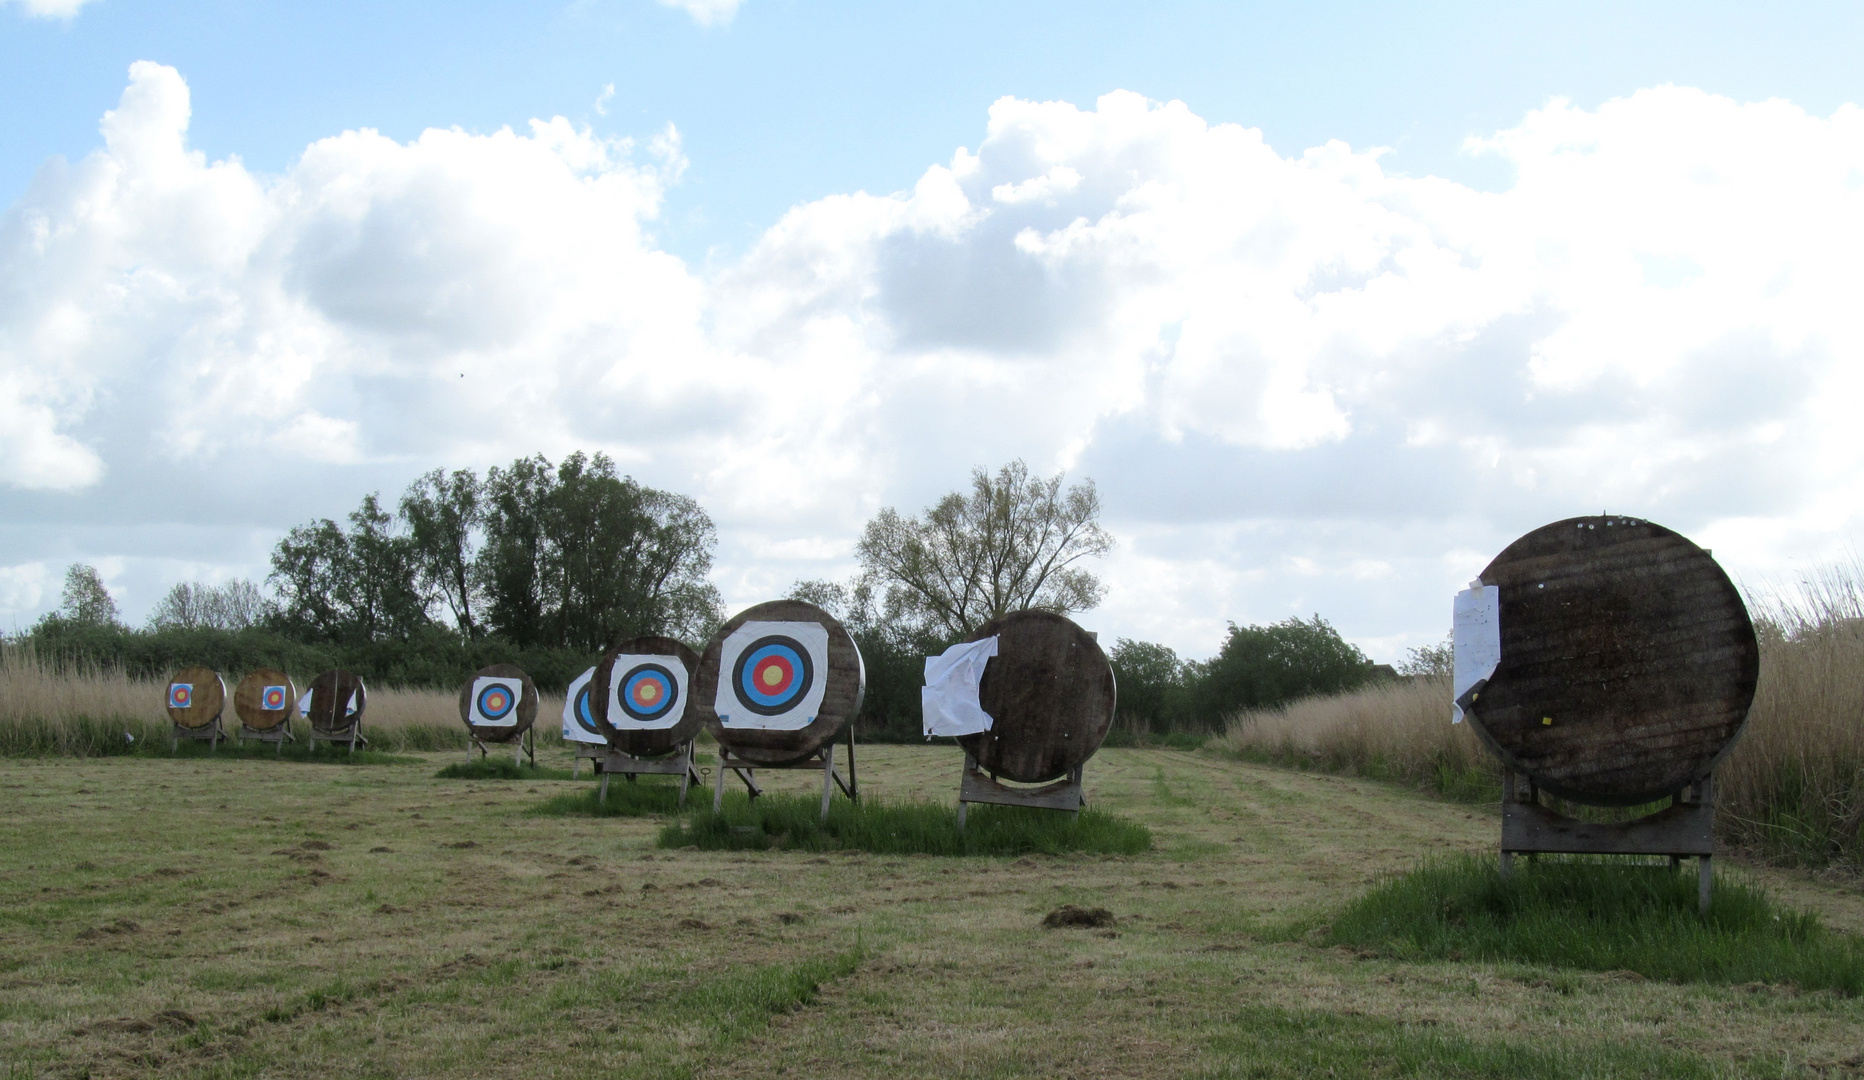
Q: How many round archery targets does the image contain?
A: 9